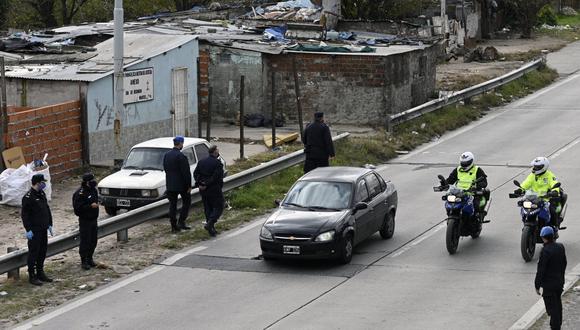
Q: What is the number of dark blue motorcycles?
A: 2